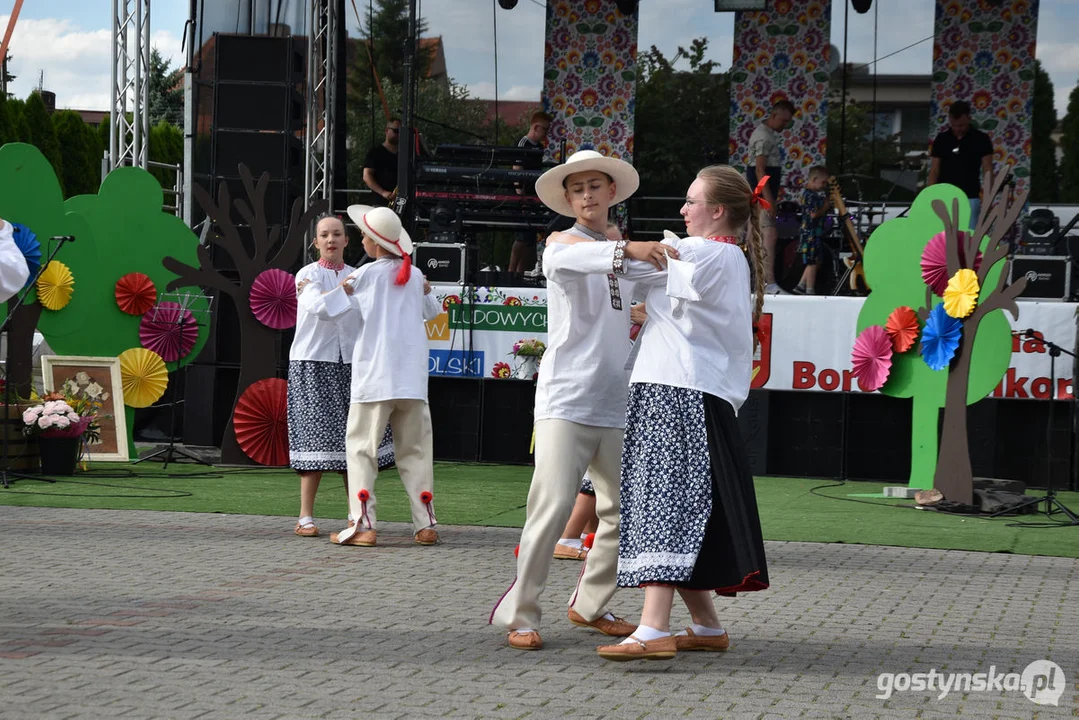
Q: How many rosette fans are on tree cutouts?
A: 12